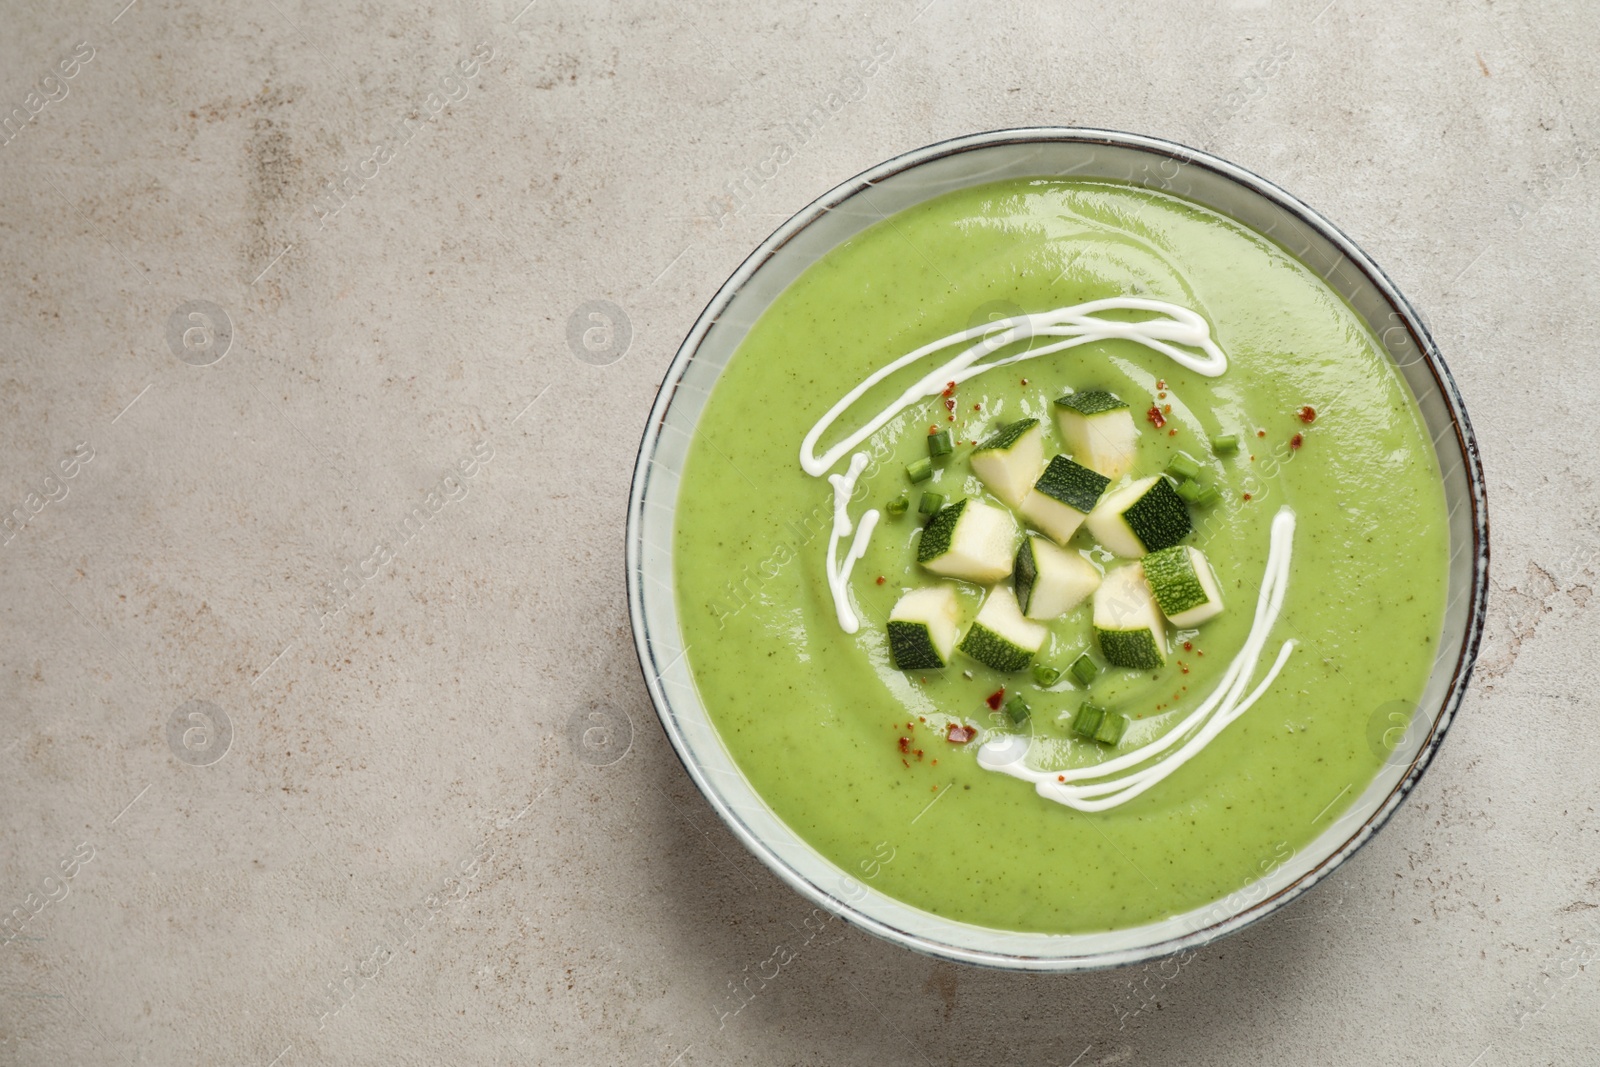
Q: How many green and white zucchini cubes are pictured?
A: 10